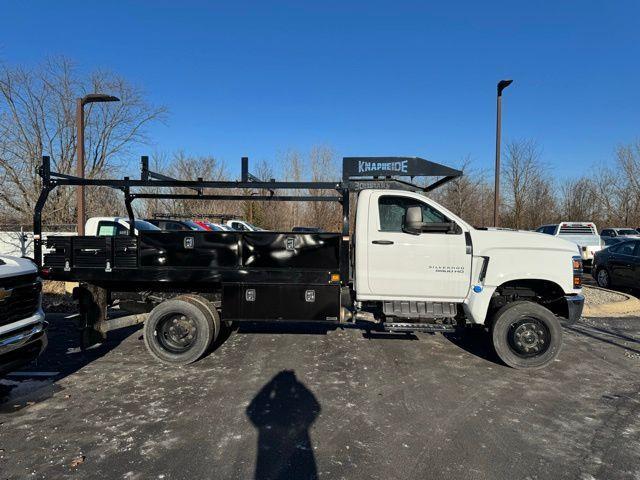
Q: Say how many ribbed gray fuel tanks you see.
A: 1